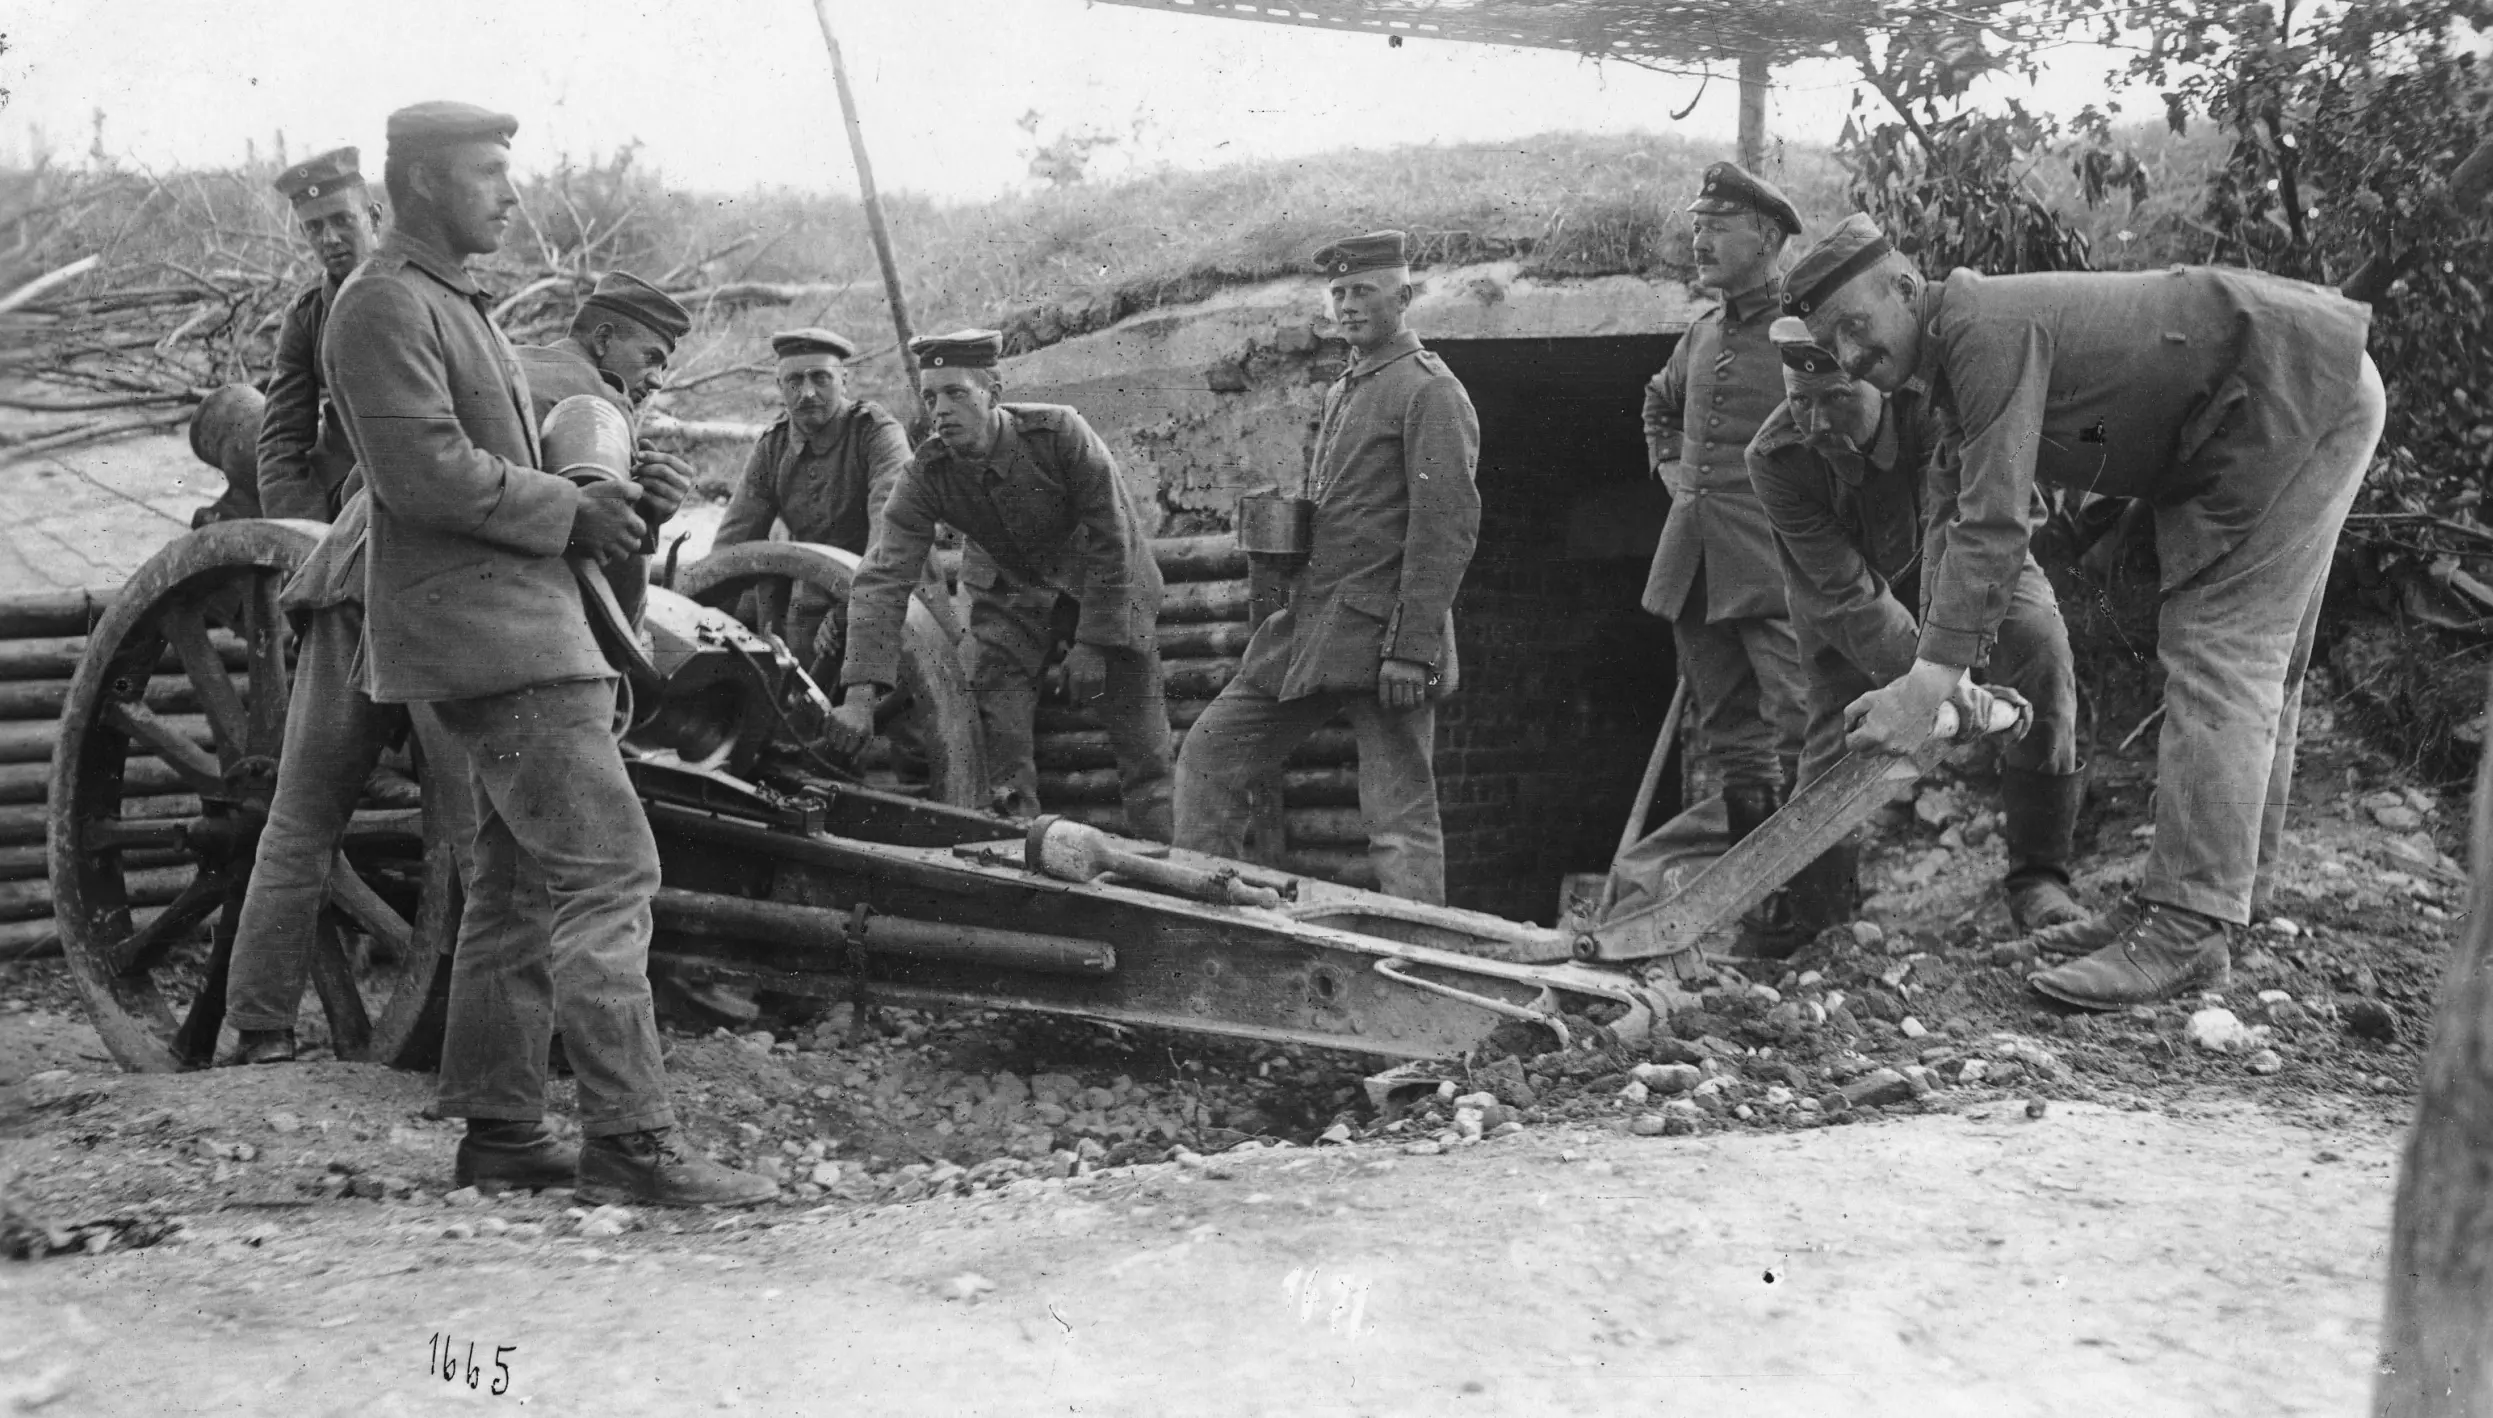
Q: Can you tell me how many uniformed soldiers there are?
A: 9